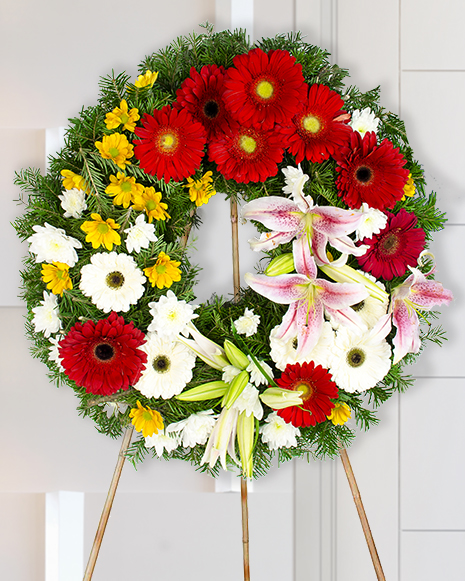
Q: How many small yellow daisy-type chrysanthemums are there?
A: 13